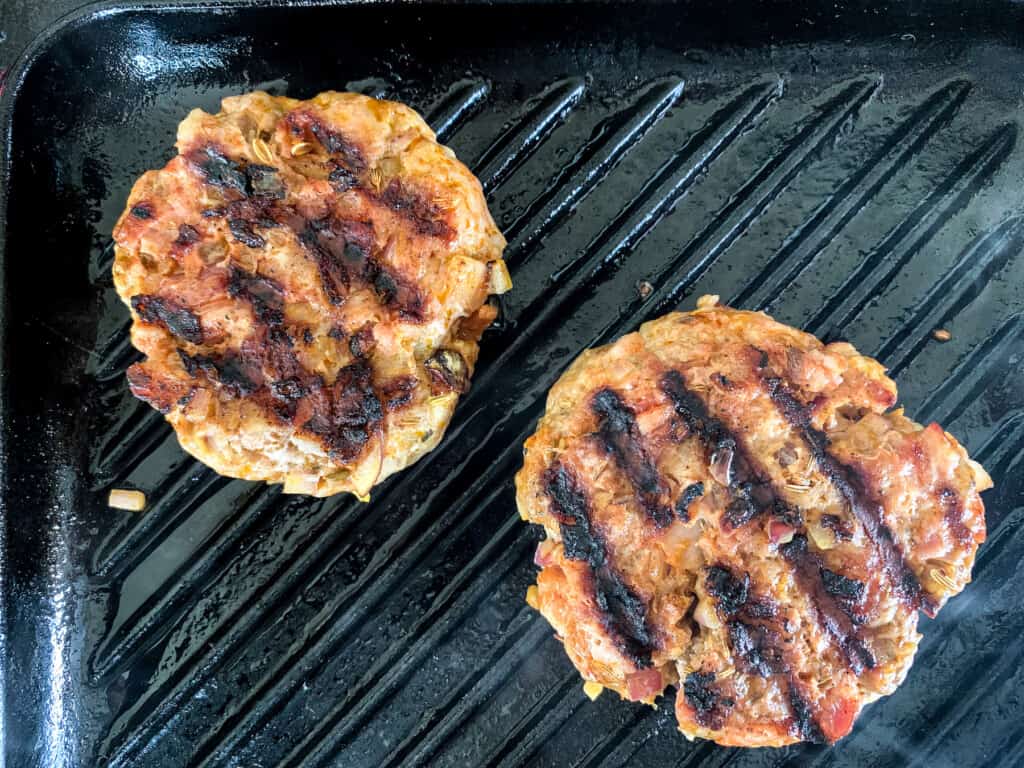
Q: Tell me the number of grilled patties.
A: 2